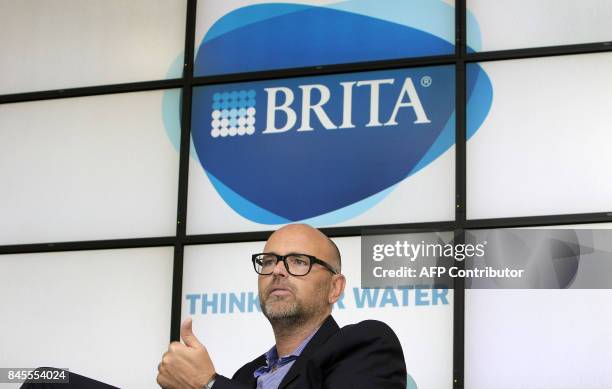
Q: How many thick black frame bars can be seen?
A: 4